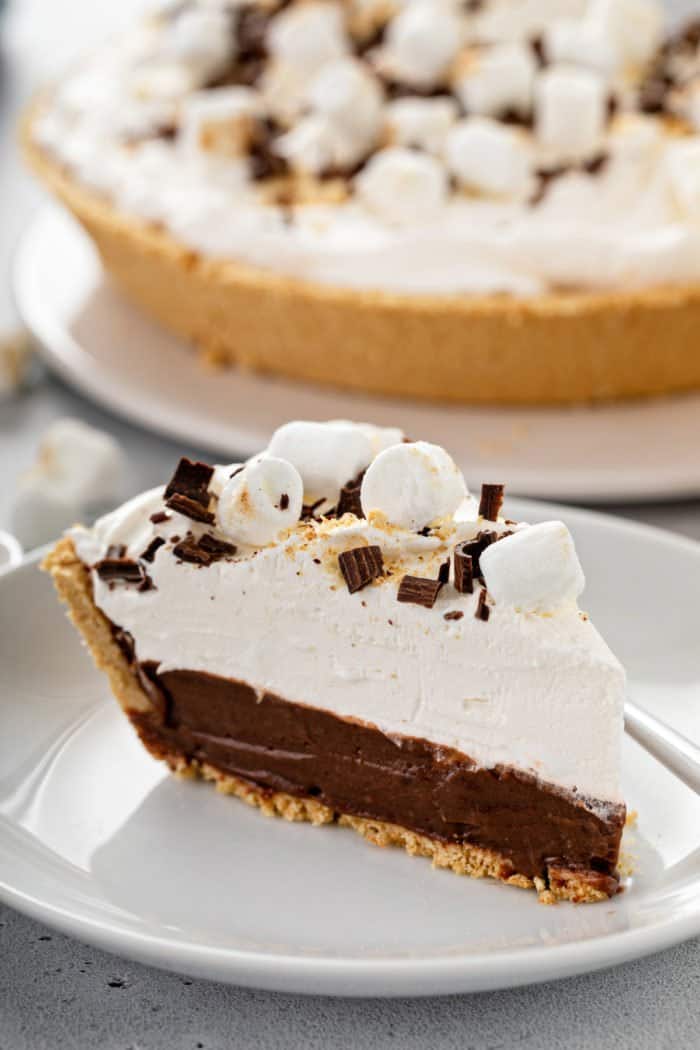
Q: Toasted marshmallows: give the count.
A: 0